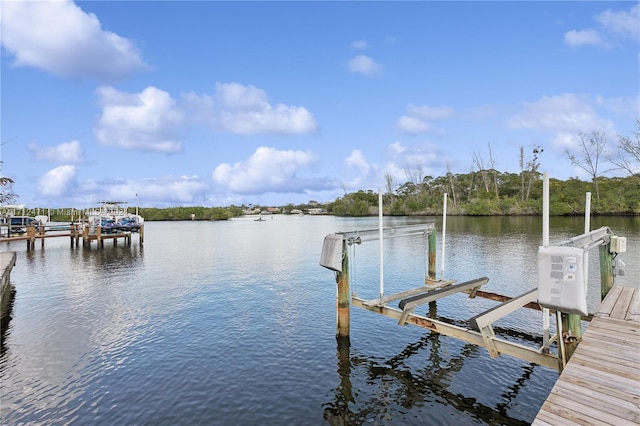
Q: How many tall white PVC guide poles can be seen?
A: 4